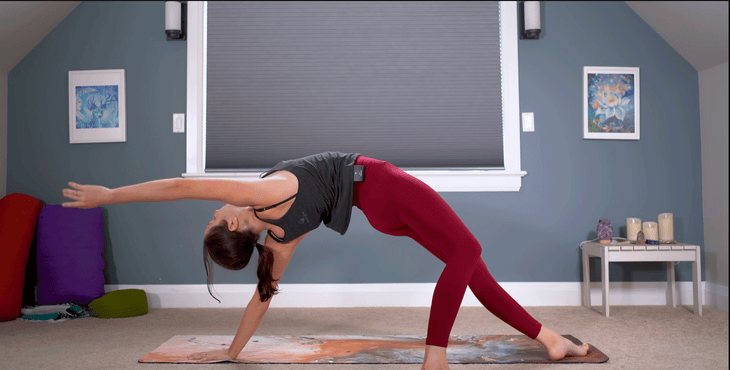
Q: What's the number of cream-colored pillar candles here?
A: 3